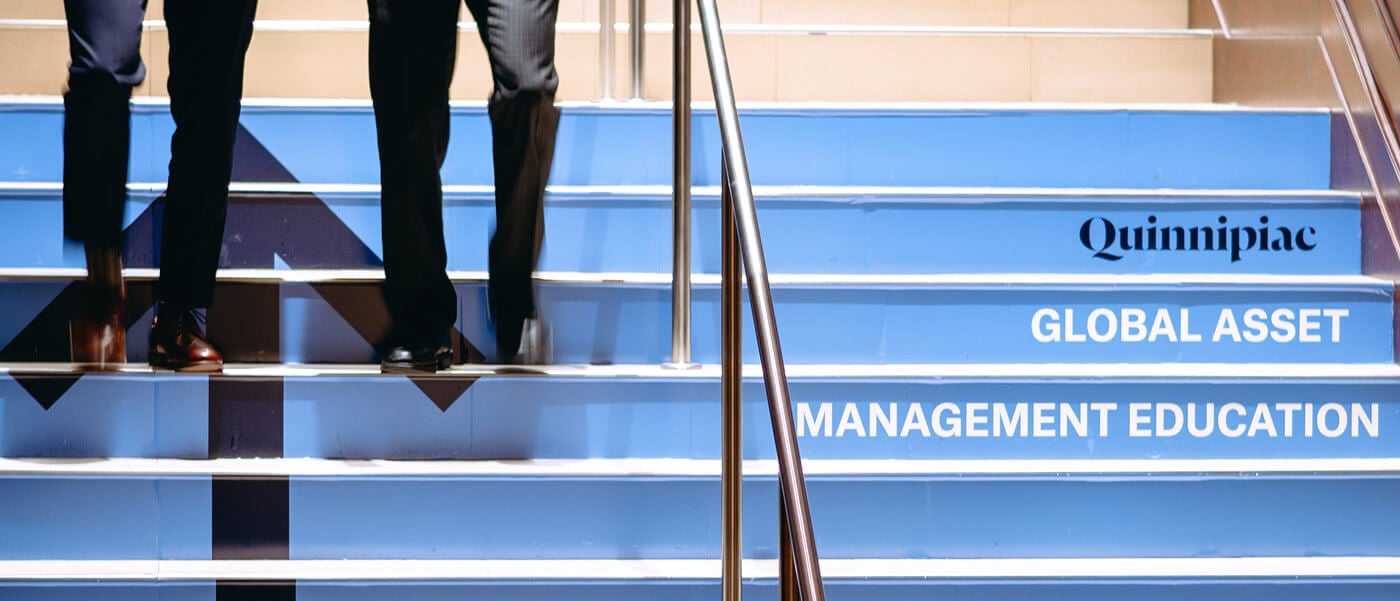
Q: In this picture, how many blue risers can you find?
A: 6